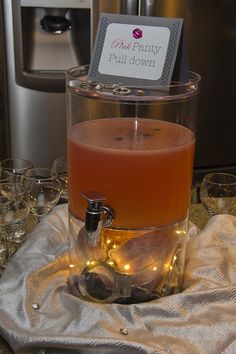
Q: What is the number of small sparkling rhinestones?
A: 2